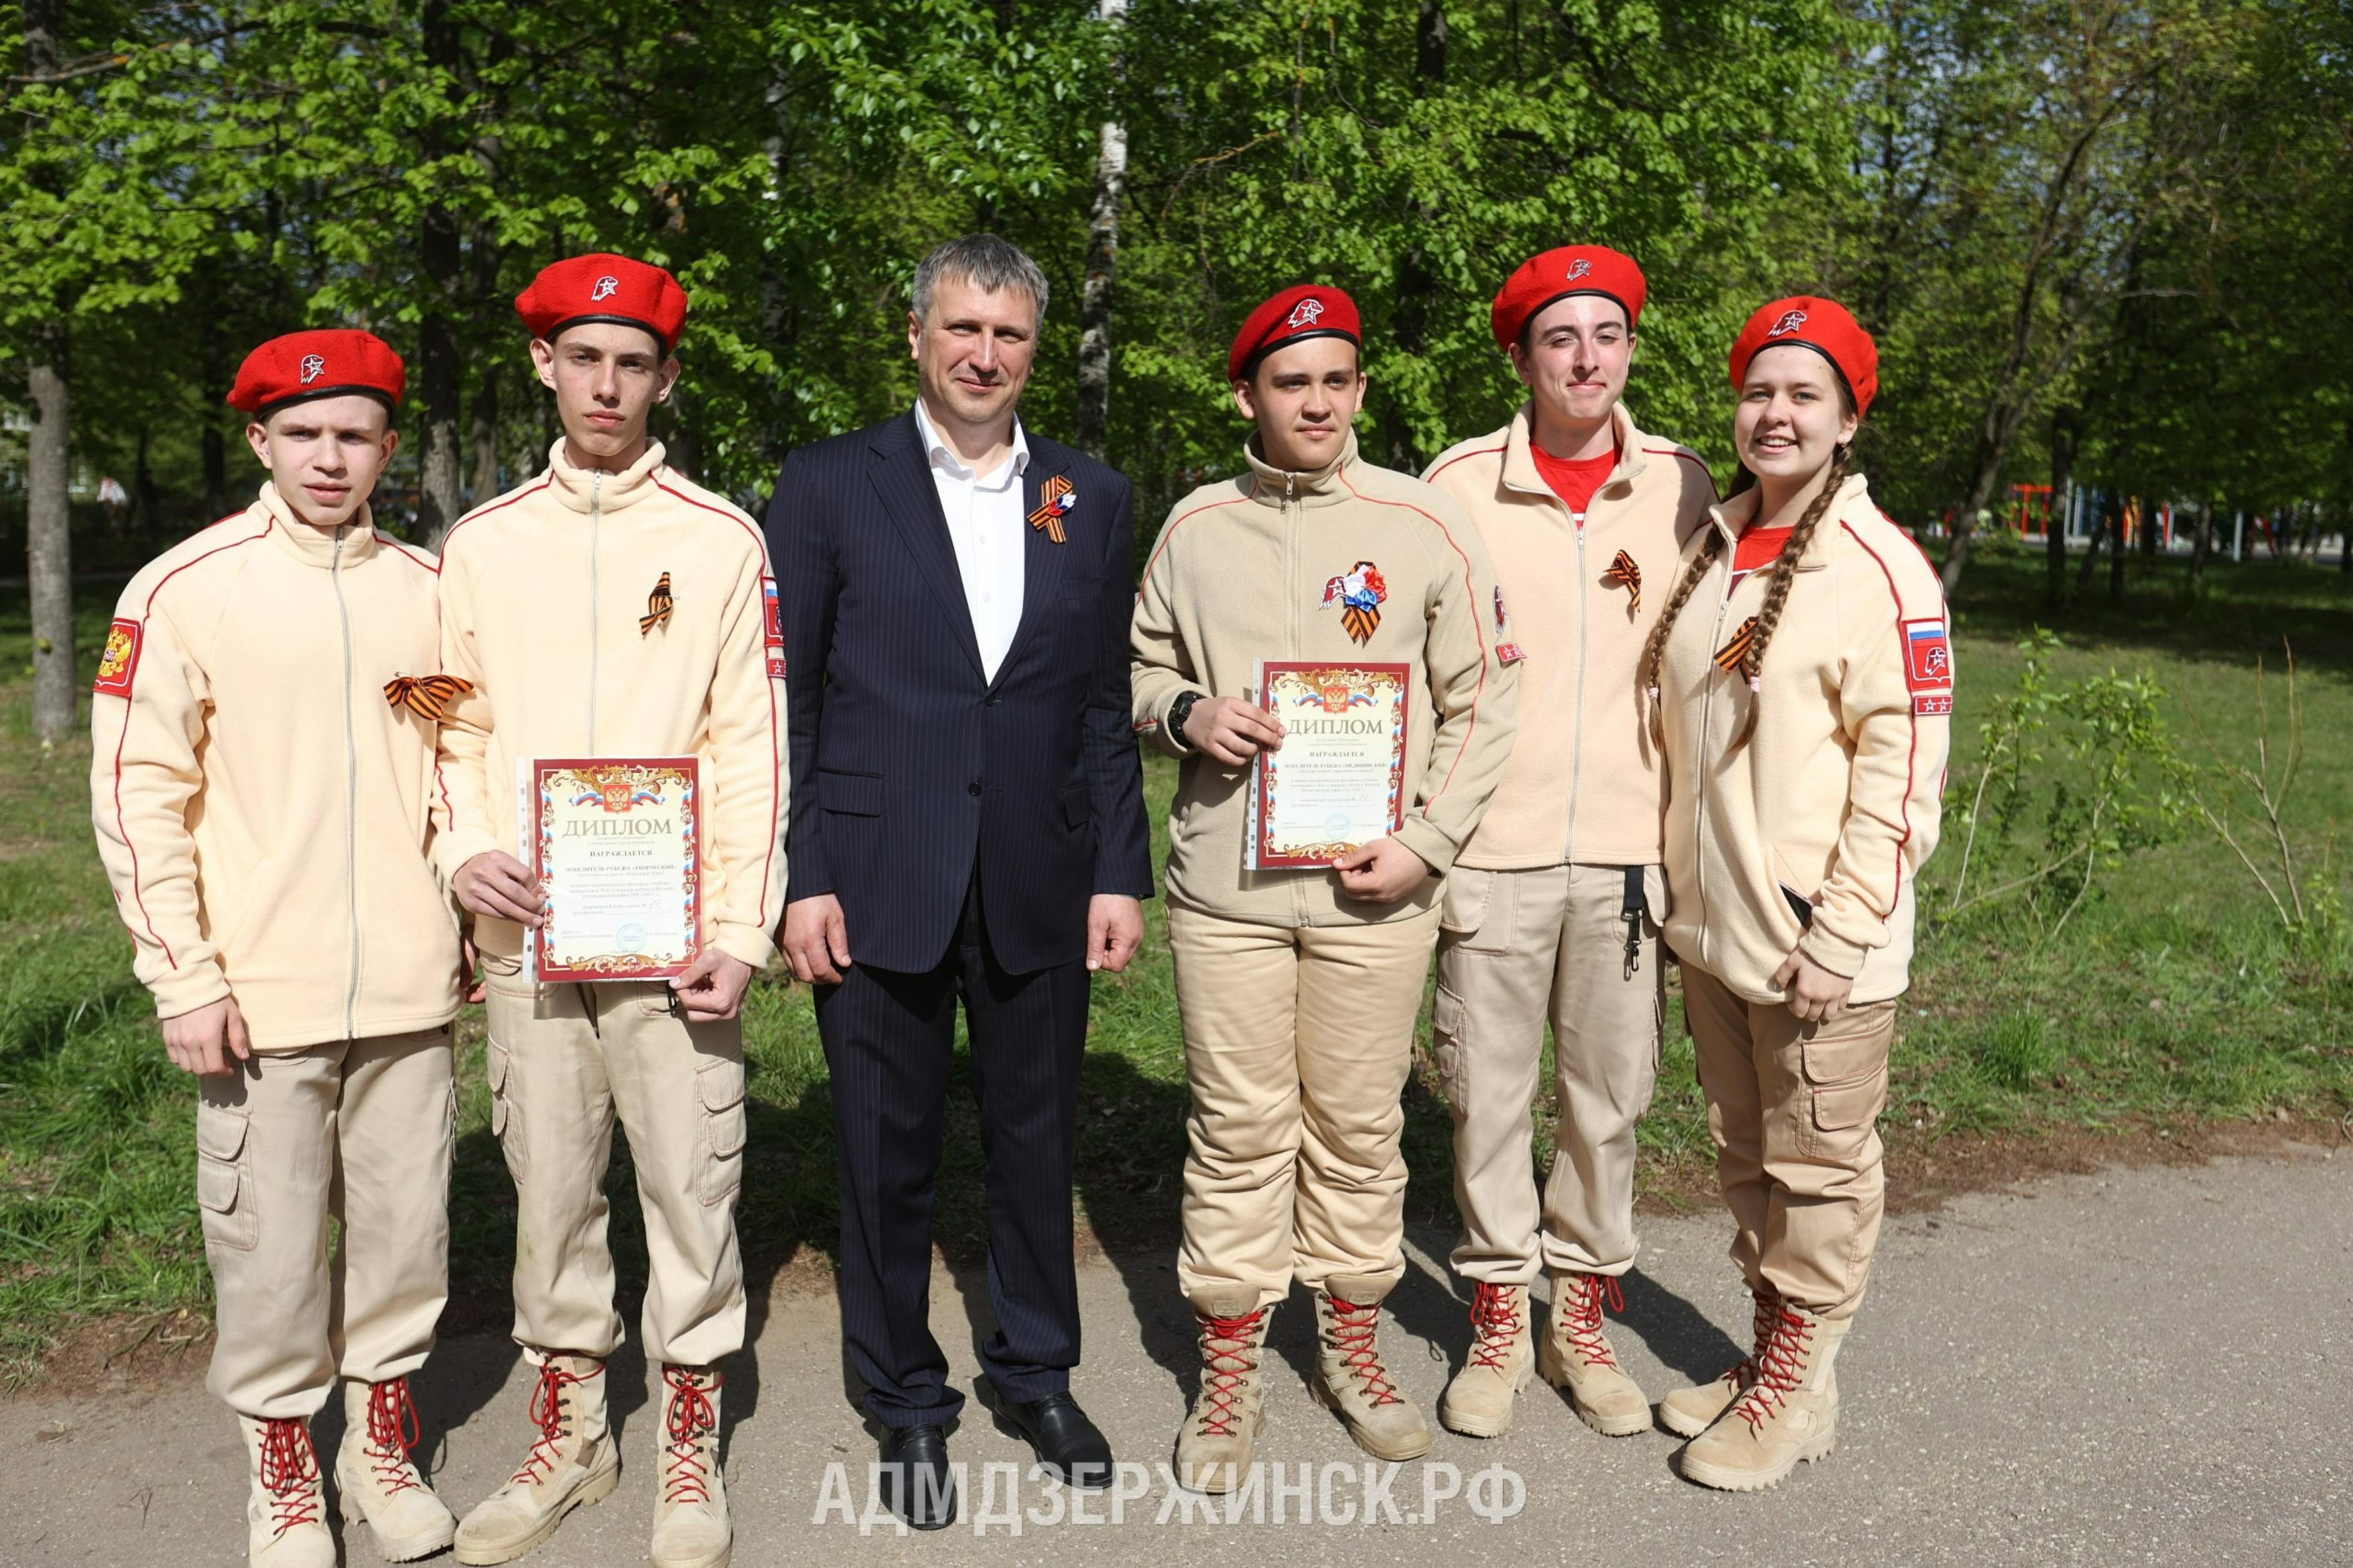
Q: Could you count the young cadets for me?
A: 5